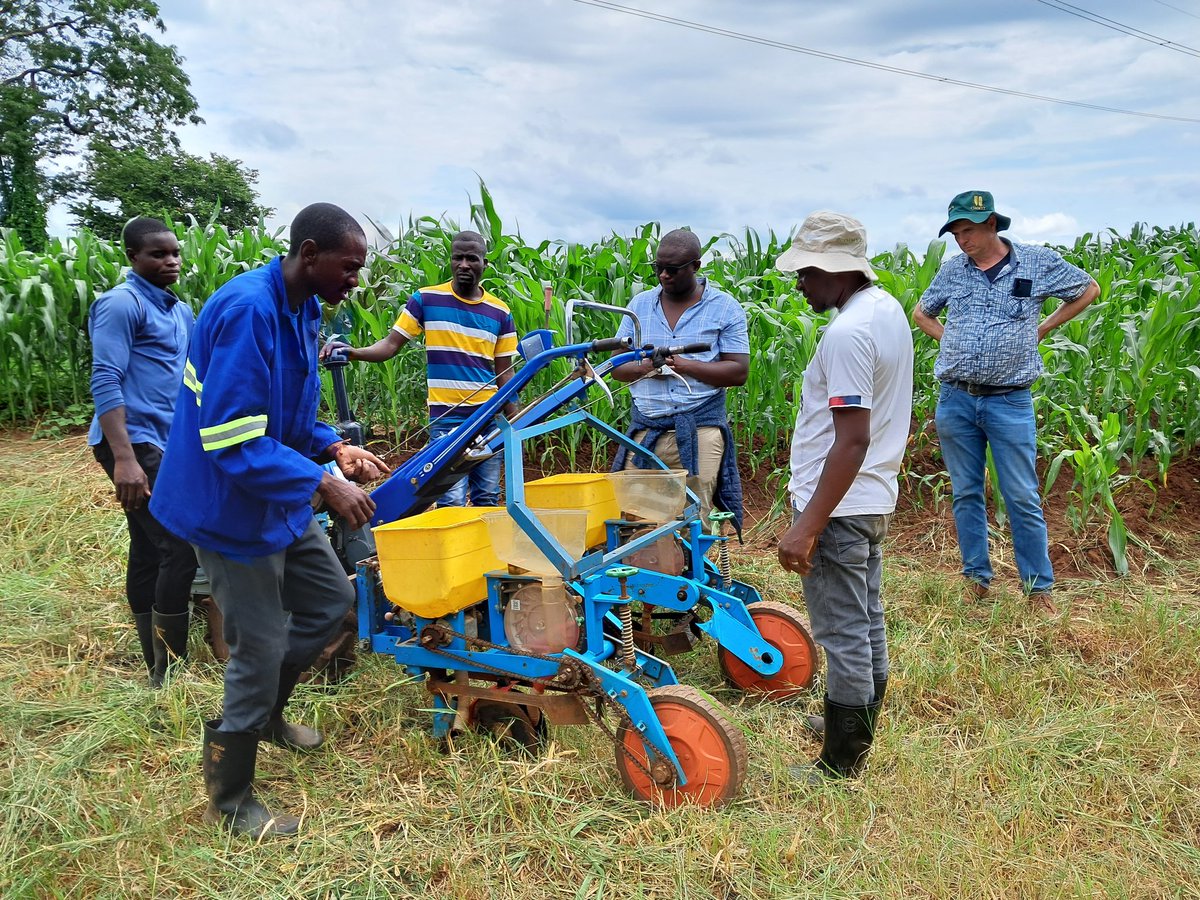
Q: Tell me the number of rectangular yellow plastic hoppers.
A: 2